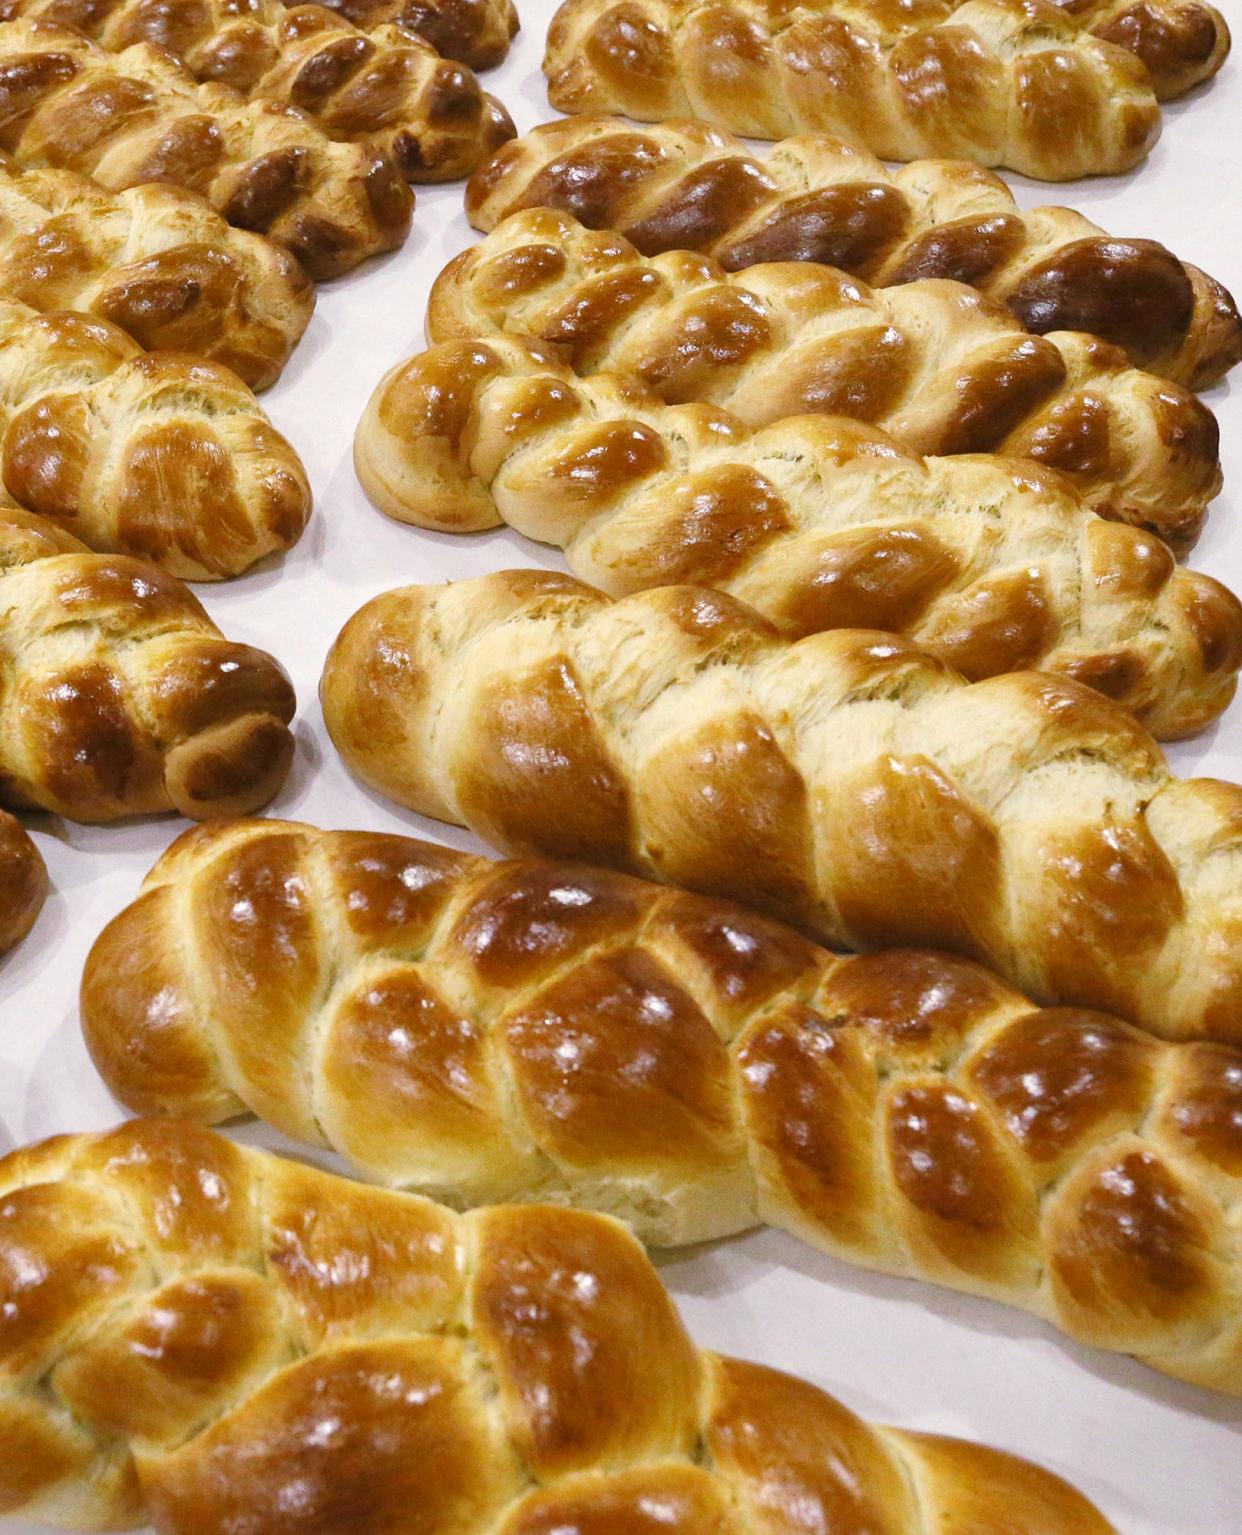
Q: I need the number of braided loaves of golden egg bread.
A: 15